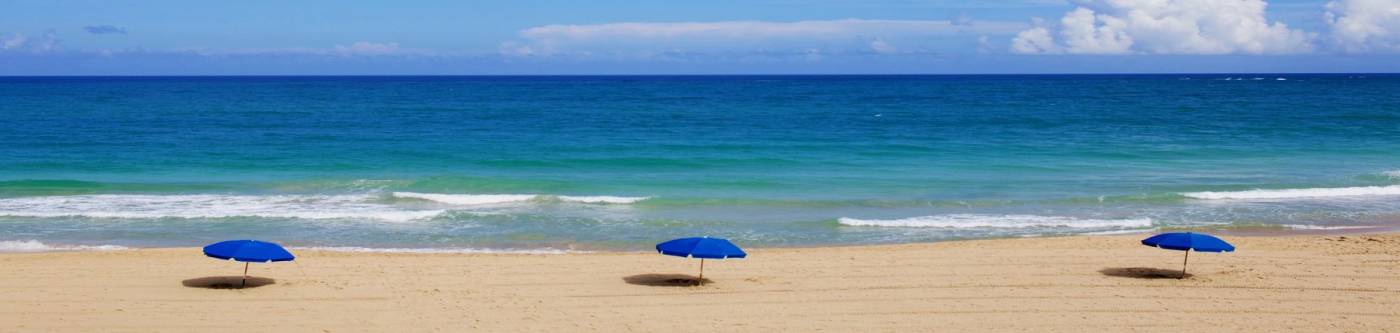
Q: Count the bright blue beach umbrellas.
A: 3